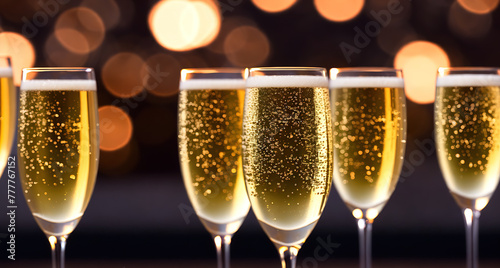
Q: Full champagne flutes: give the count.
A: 5